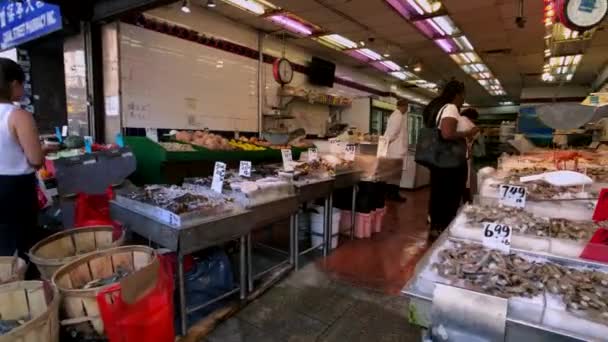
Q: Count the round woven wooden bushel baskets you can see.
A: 4